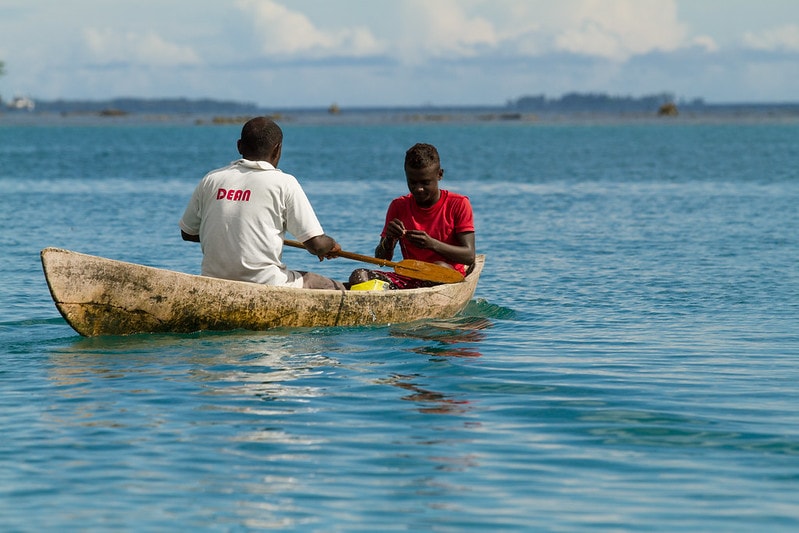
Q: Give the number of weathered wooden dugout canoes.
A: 1